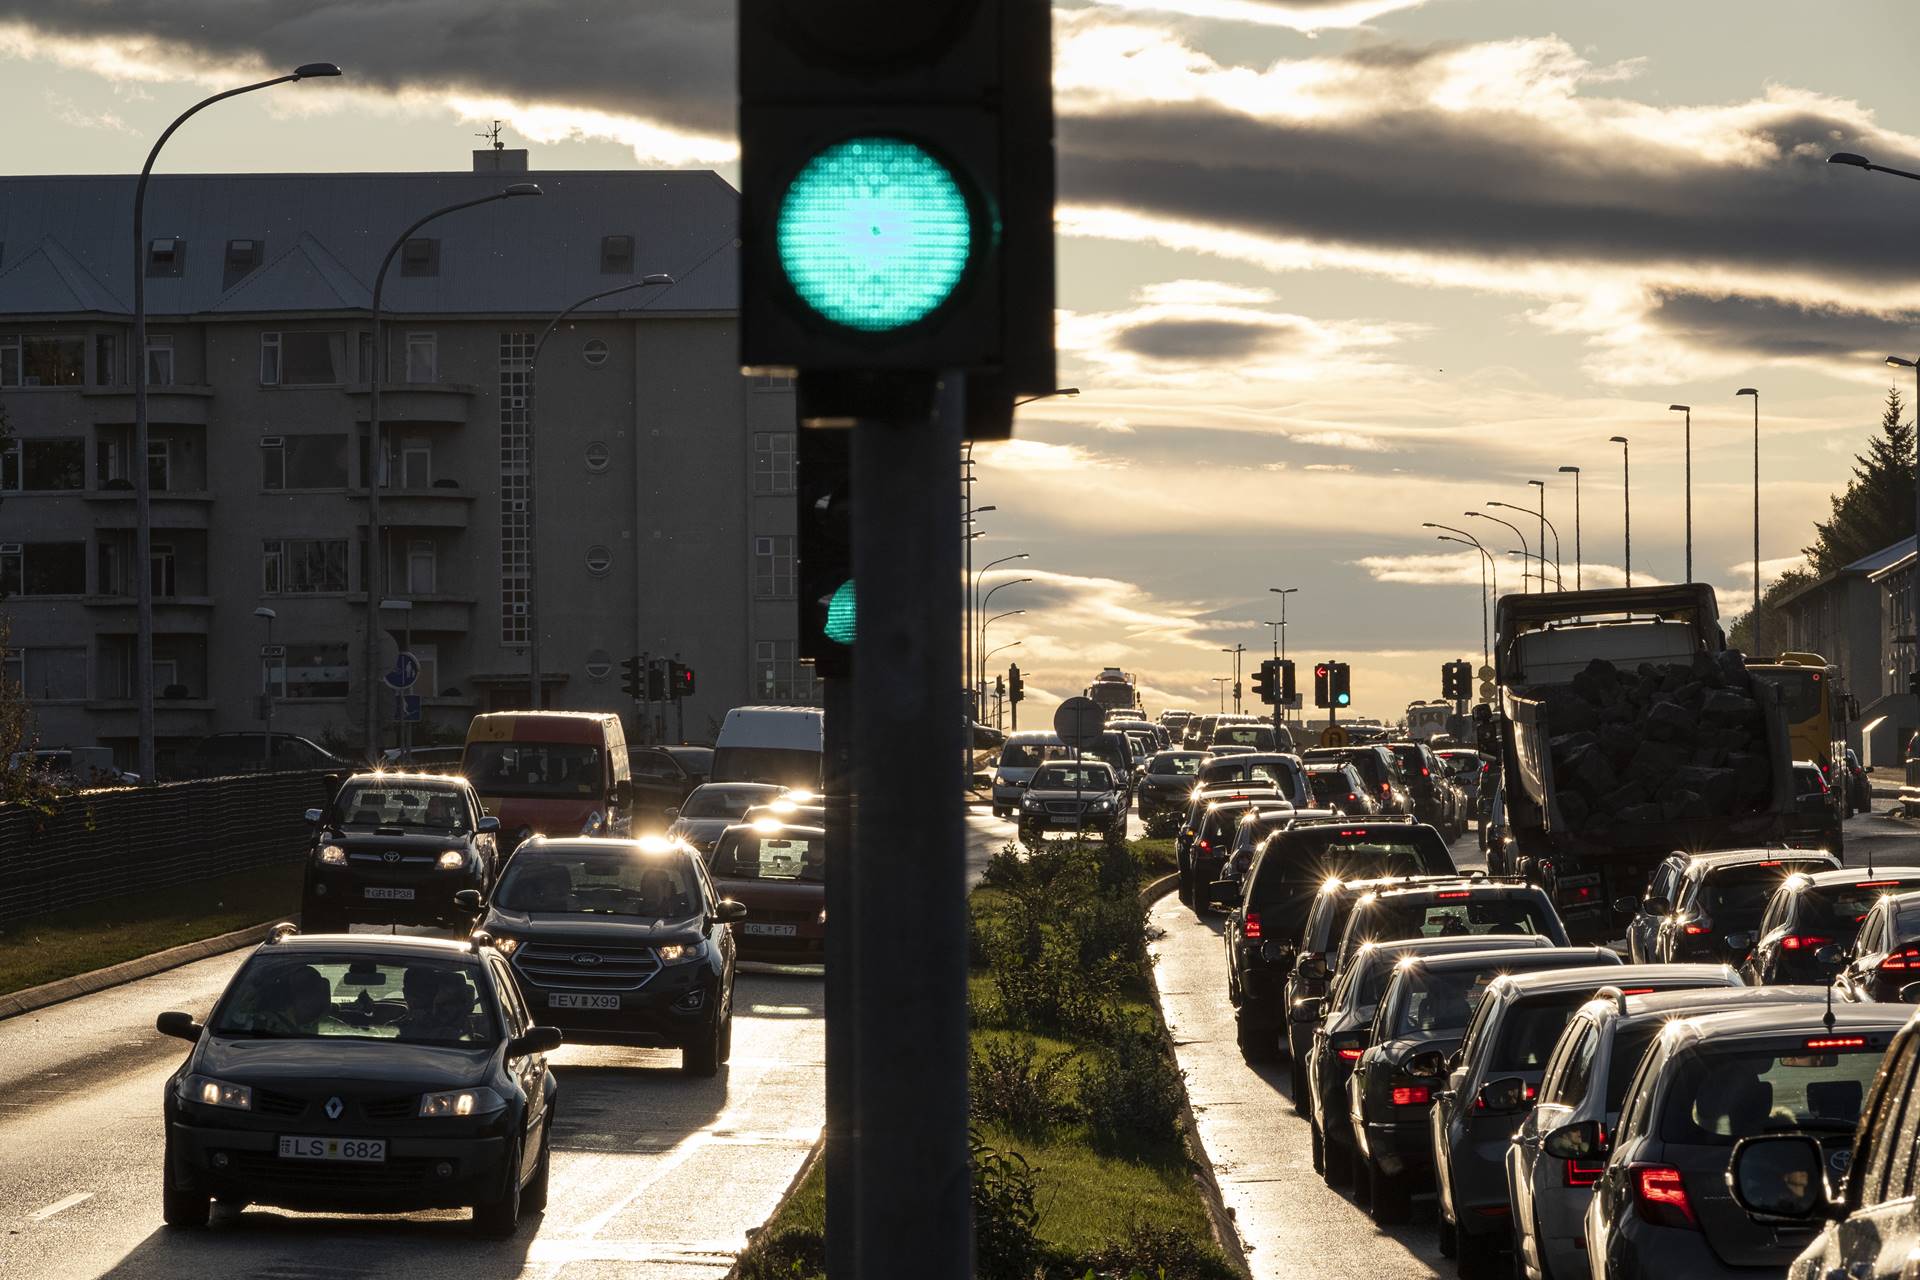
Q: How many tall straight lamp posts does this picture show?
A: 5